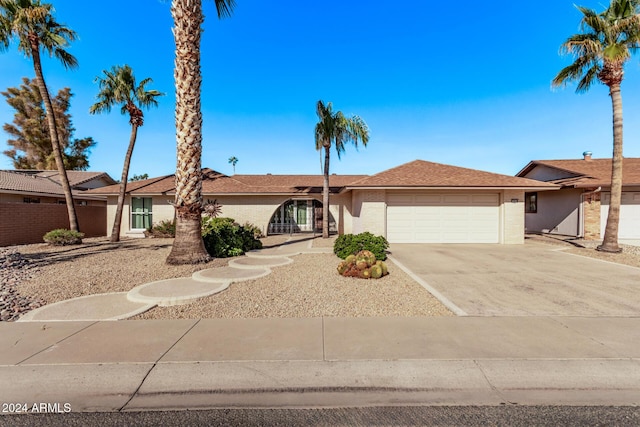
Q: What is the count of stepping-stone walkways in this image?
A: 1